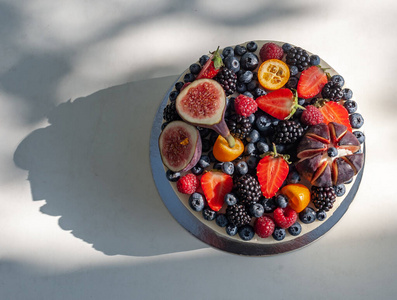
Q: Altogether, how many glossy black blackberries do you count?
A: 9